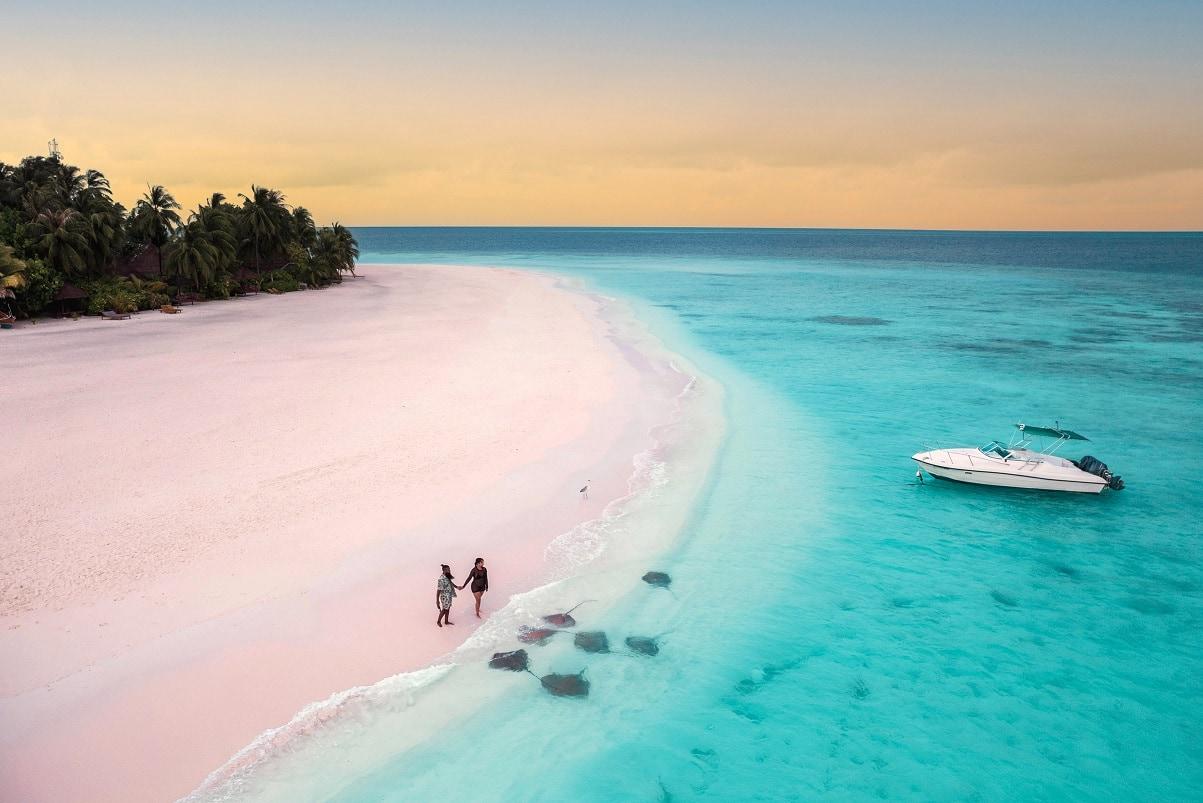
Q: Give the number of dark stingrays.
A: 7